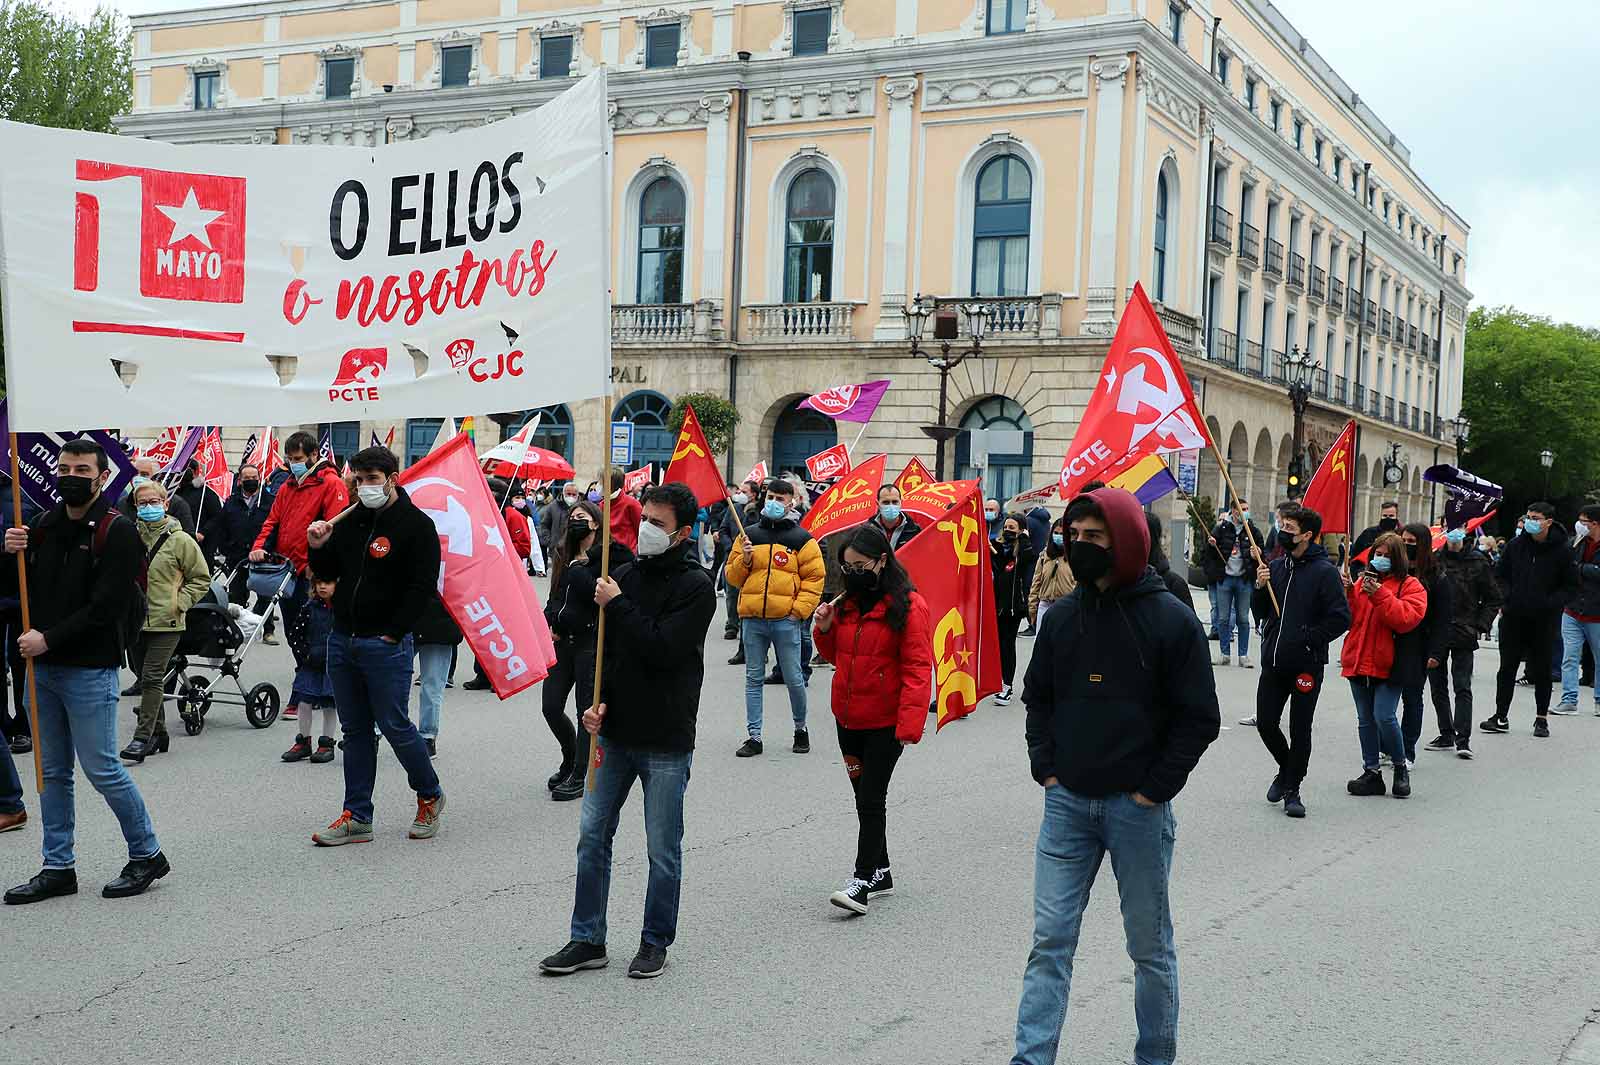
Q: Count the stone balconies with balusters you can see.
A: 4